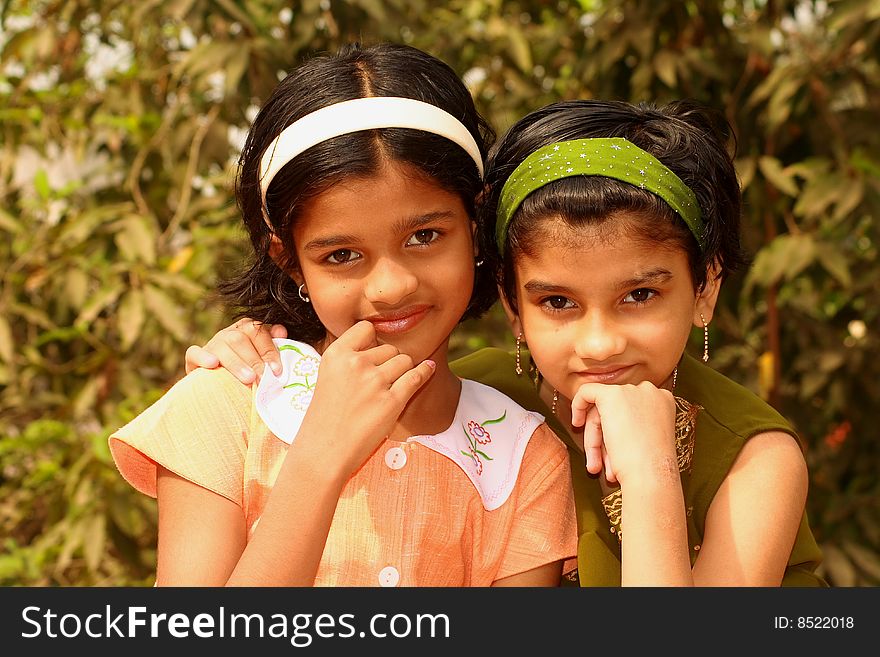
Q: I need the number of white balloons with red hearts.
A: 0